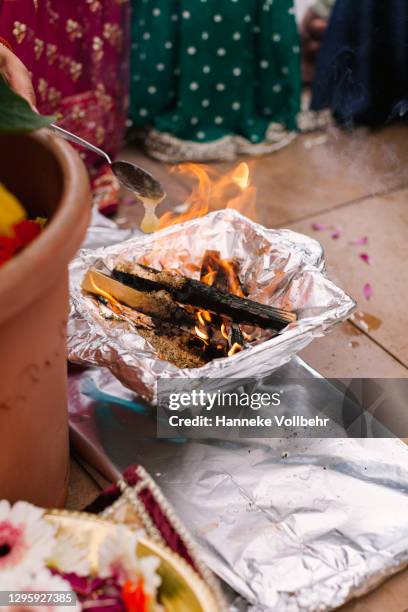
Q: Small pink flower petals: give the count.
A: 5